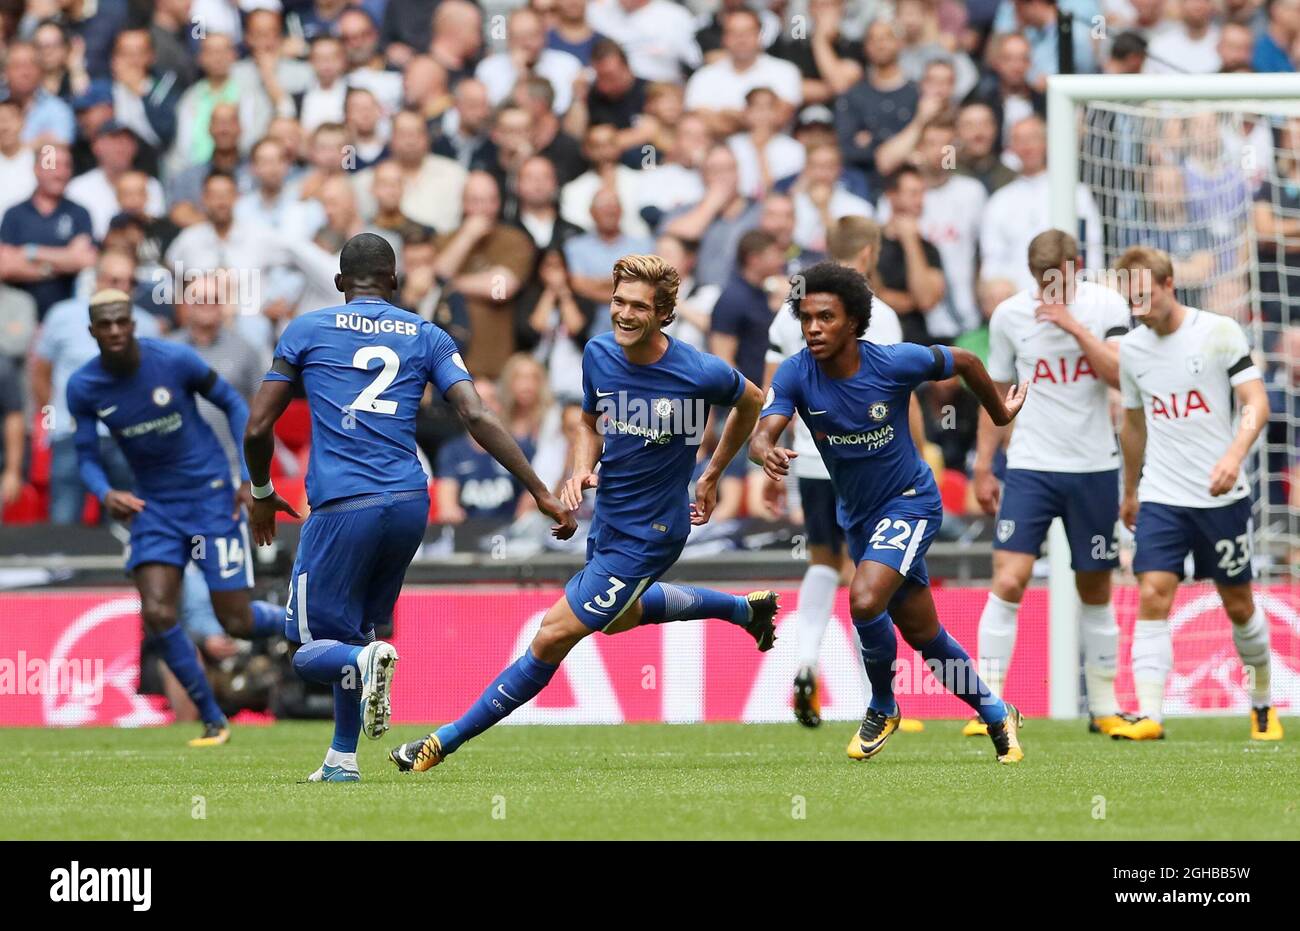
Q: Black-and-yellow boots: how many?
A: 11